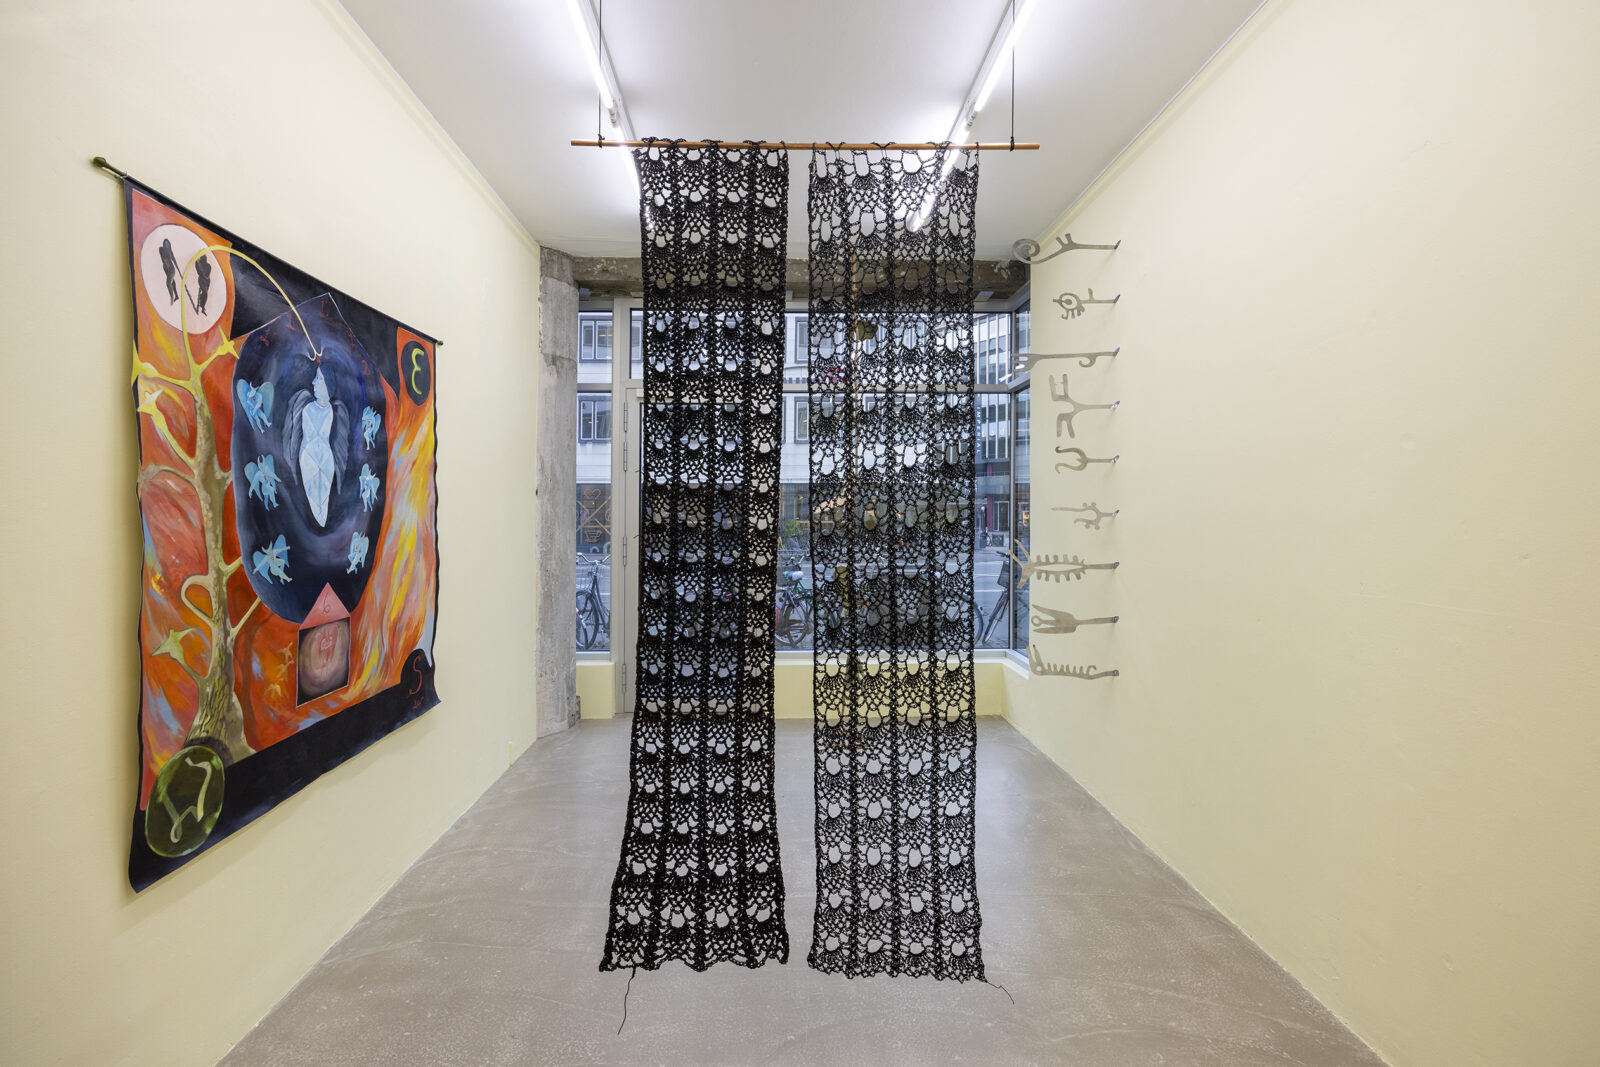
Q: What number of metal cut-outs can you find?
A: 9